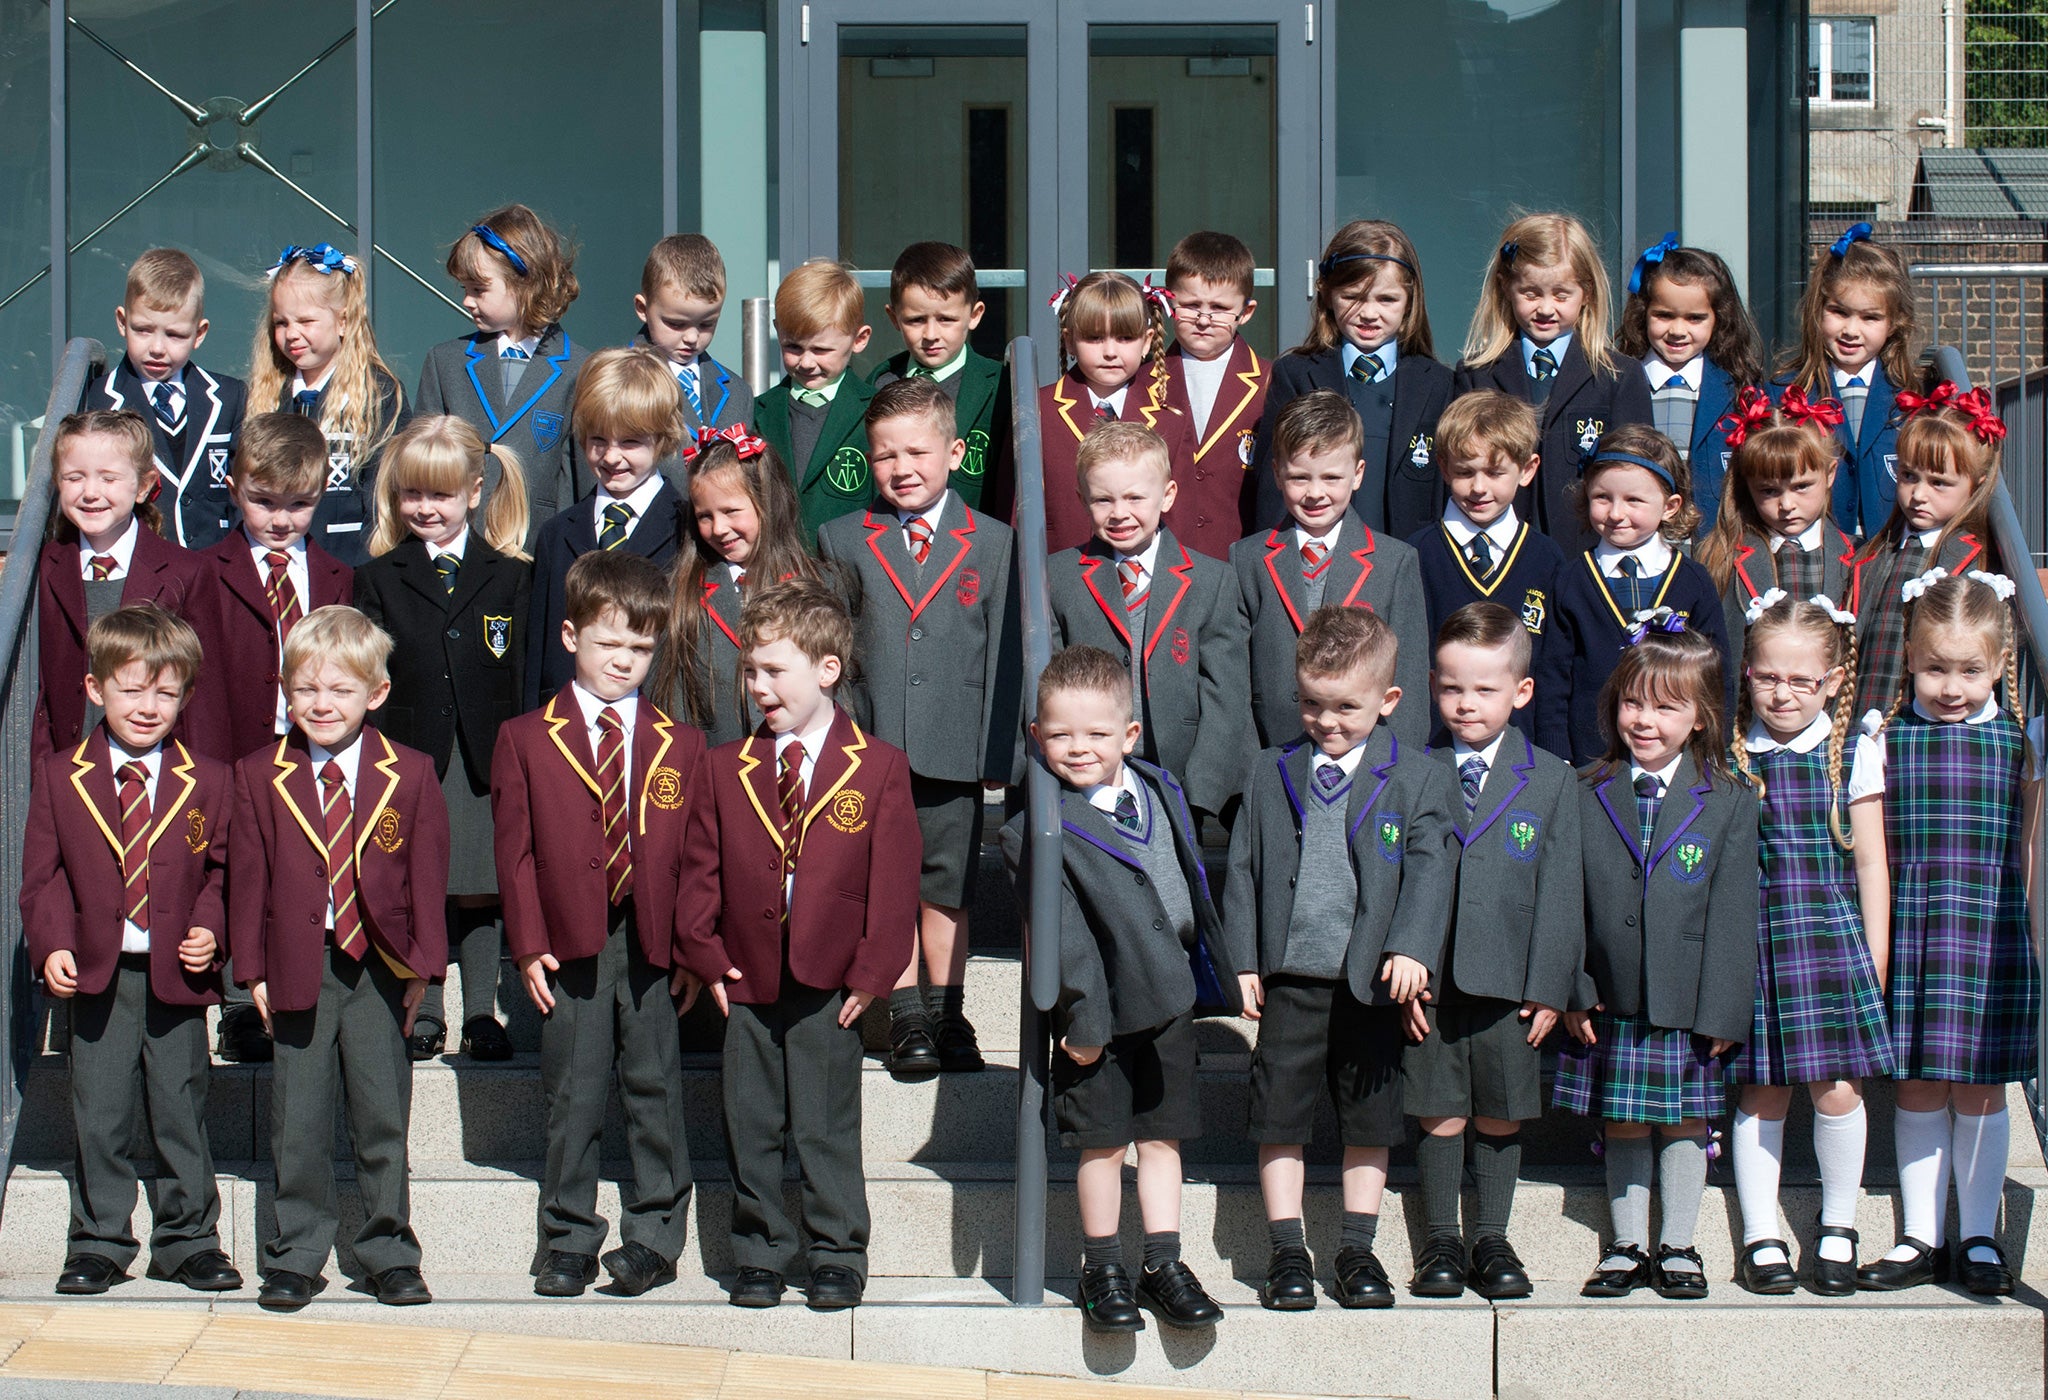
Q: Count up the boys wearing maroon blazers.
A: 6